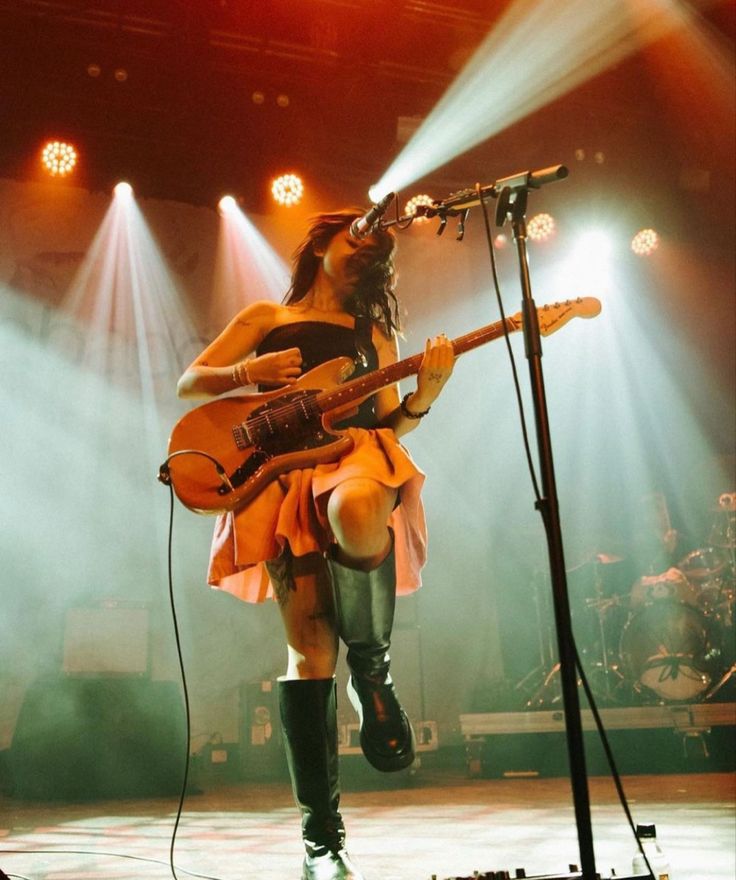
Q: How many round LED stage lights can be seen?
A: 5